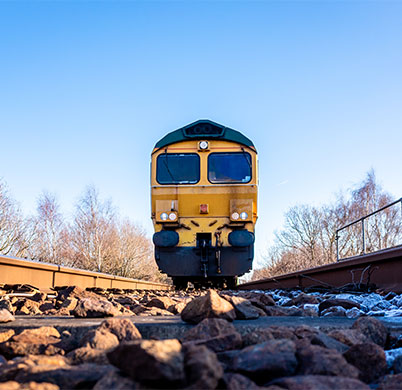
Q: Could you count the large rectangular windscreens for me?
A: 2